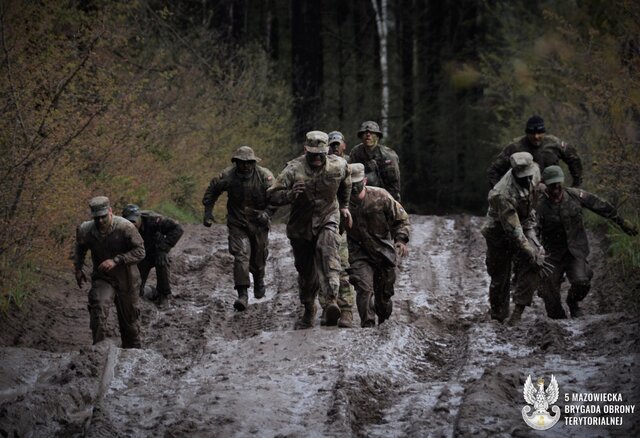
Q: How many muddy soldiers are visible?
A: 10